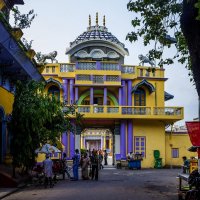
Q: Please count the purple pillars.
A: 12